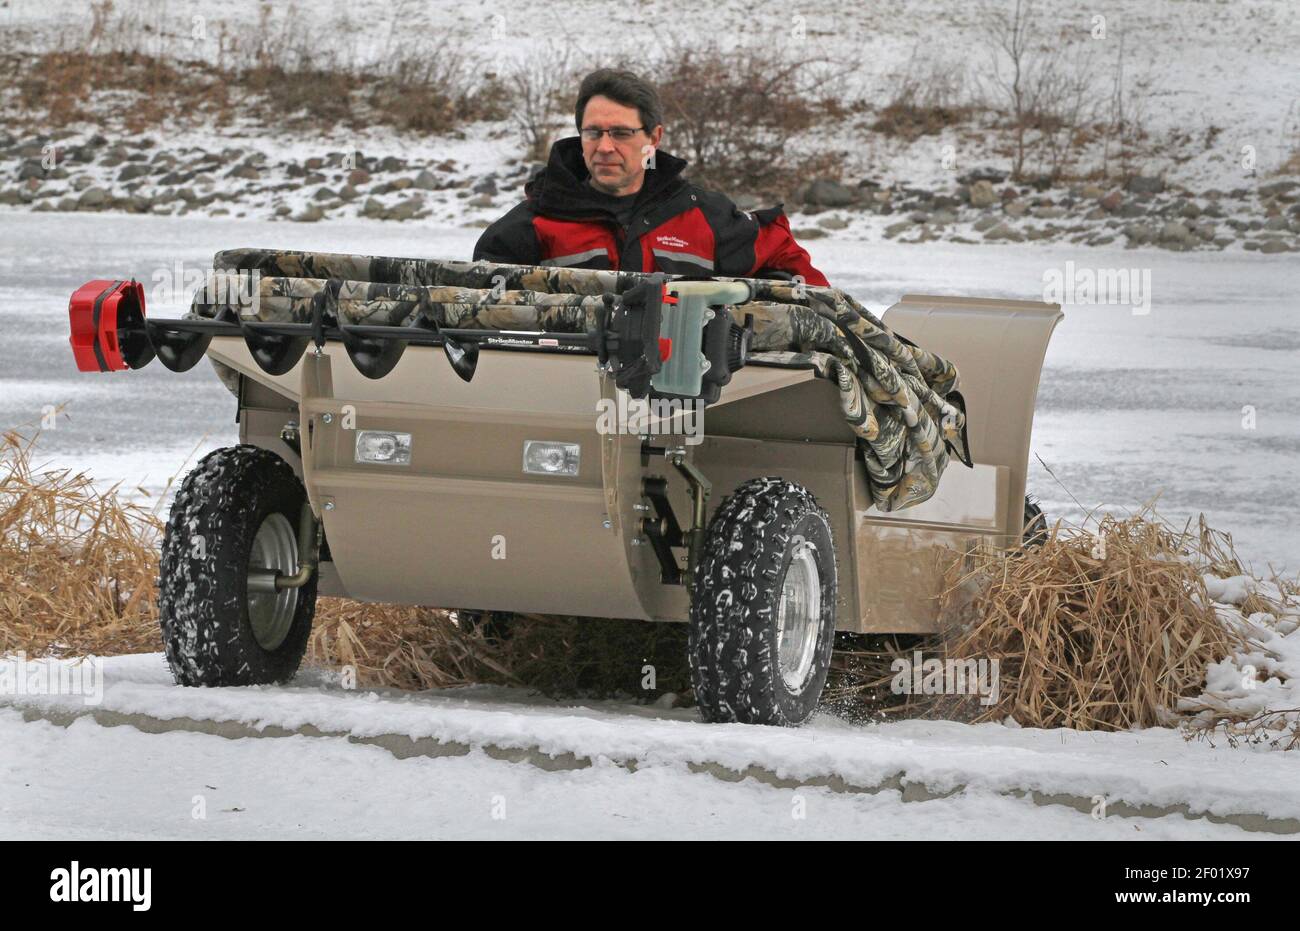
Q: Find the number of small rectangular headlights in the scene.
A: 2